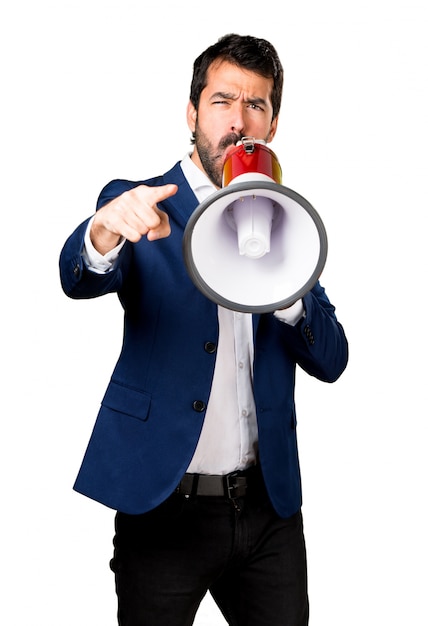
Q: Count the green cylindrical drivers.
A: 0